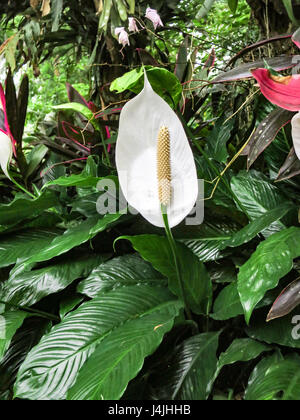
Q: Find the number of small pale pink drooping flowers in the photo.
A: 3